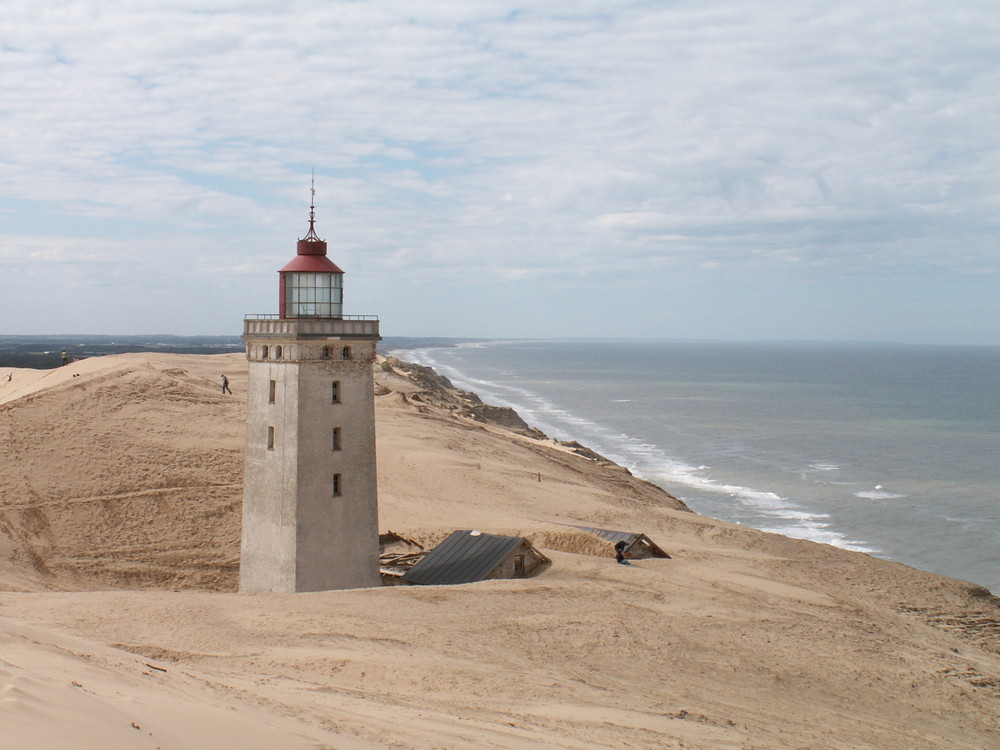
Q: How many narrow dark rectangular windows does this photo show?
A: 5